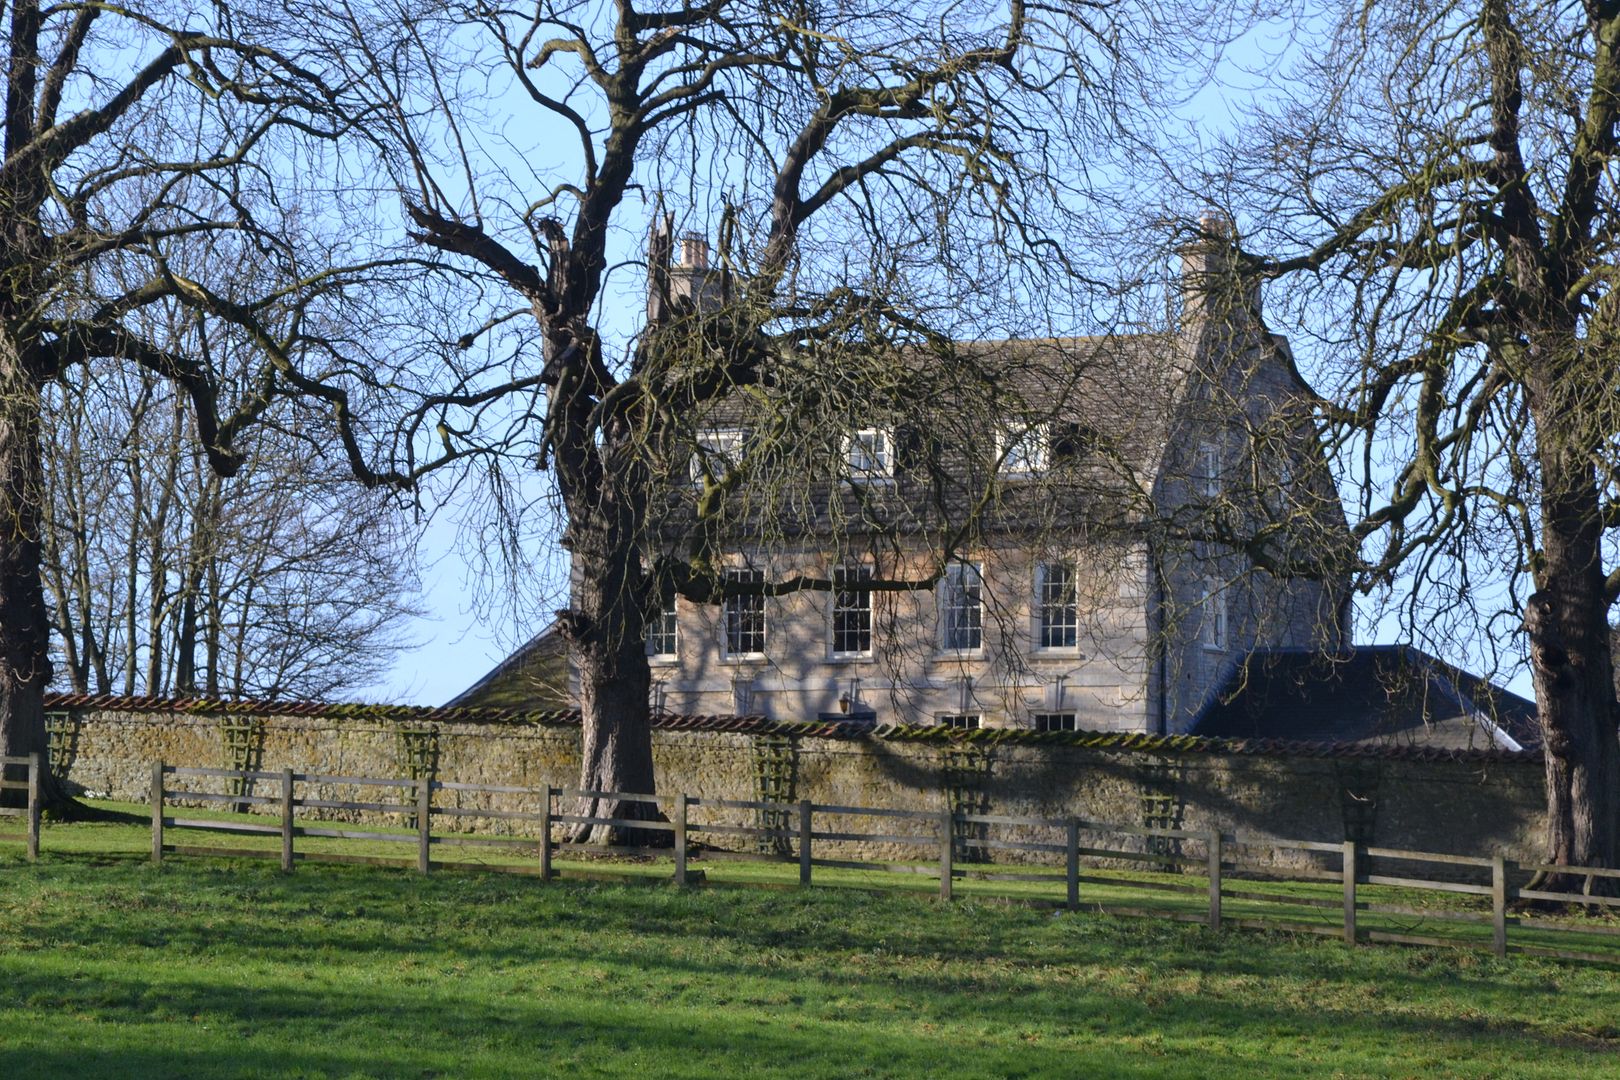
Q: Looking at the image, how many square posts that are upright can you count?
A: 12